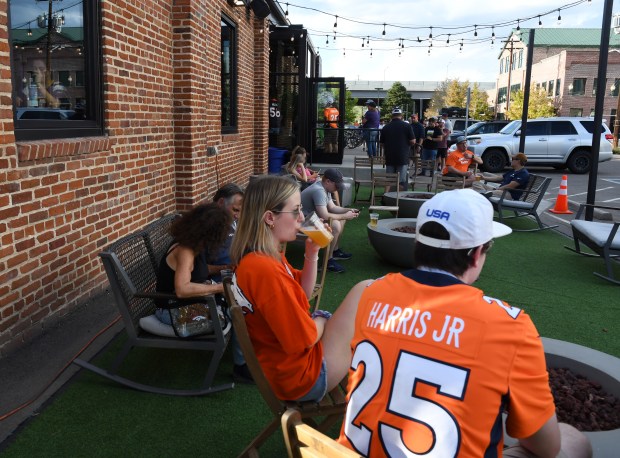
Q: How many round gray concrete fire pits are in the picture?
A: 3